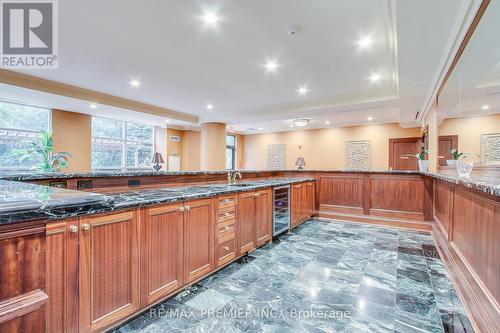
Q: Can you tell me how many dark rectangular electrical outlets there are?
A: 3